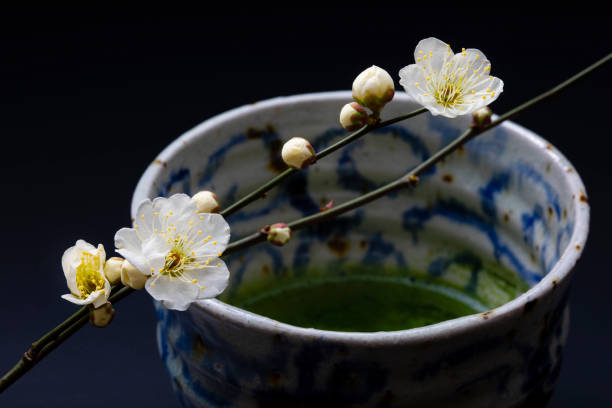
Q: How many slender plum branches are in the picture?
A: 2